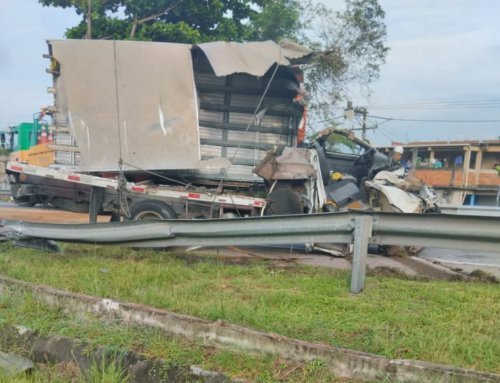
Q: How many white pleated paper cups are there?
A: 0